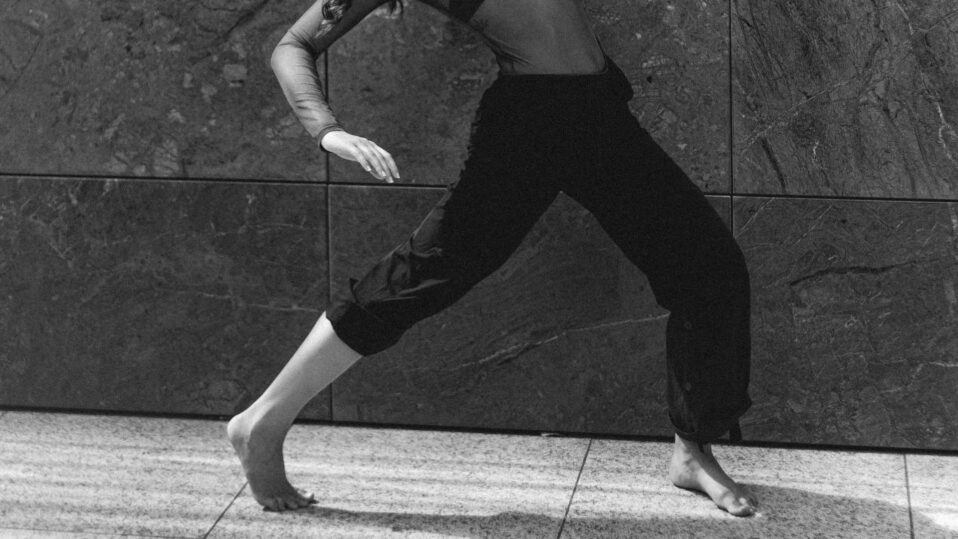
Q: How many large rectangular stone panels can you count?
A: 6